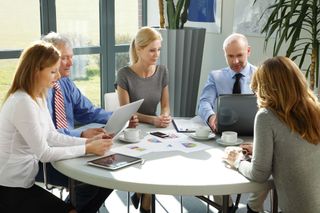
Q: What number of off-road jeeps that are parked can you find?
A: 0